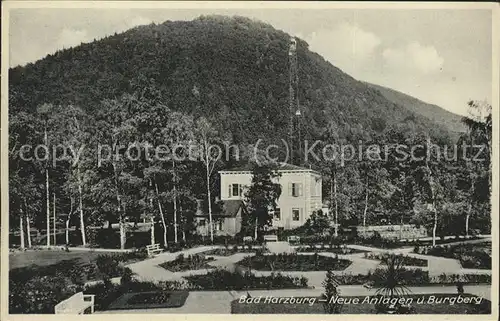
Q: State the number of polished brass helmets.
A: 0